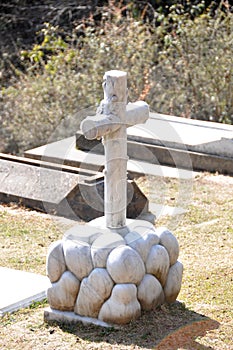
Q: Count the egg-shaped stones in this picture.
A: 12